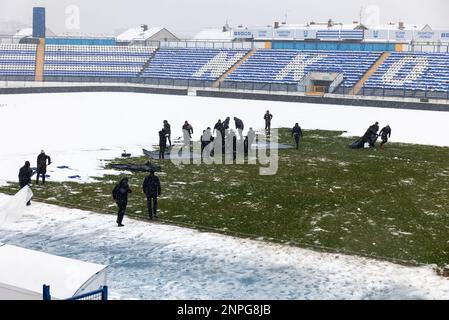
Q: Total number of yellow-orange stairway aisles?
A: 3